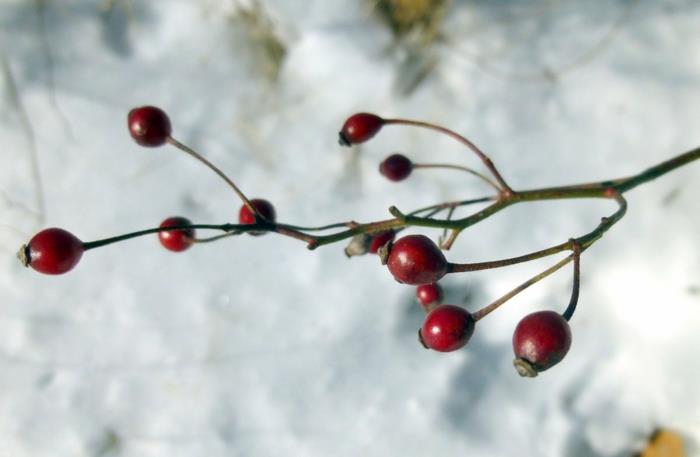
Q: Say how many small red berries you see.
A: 11